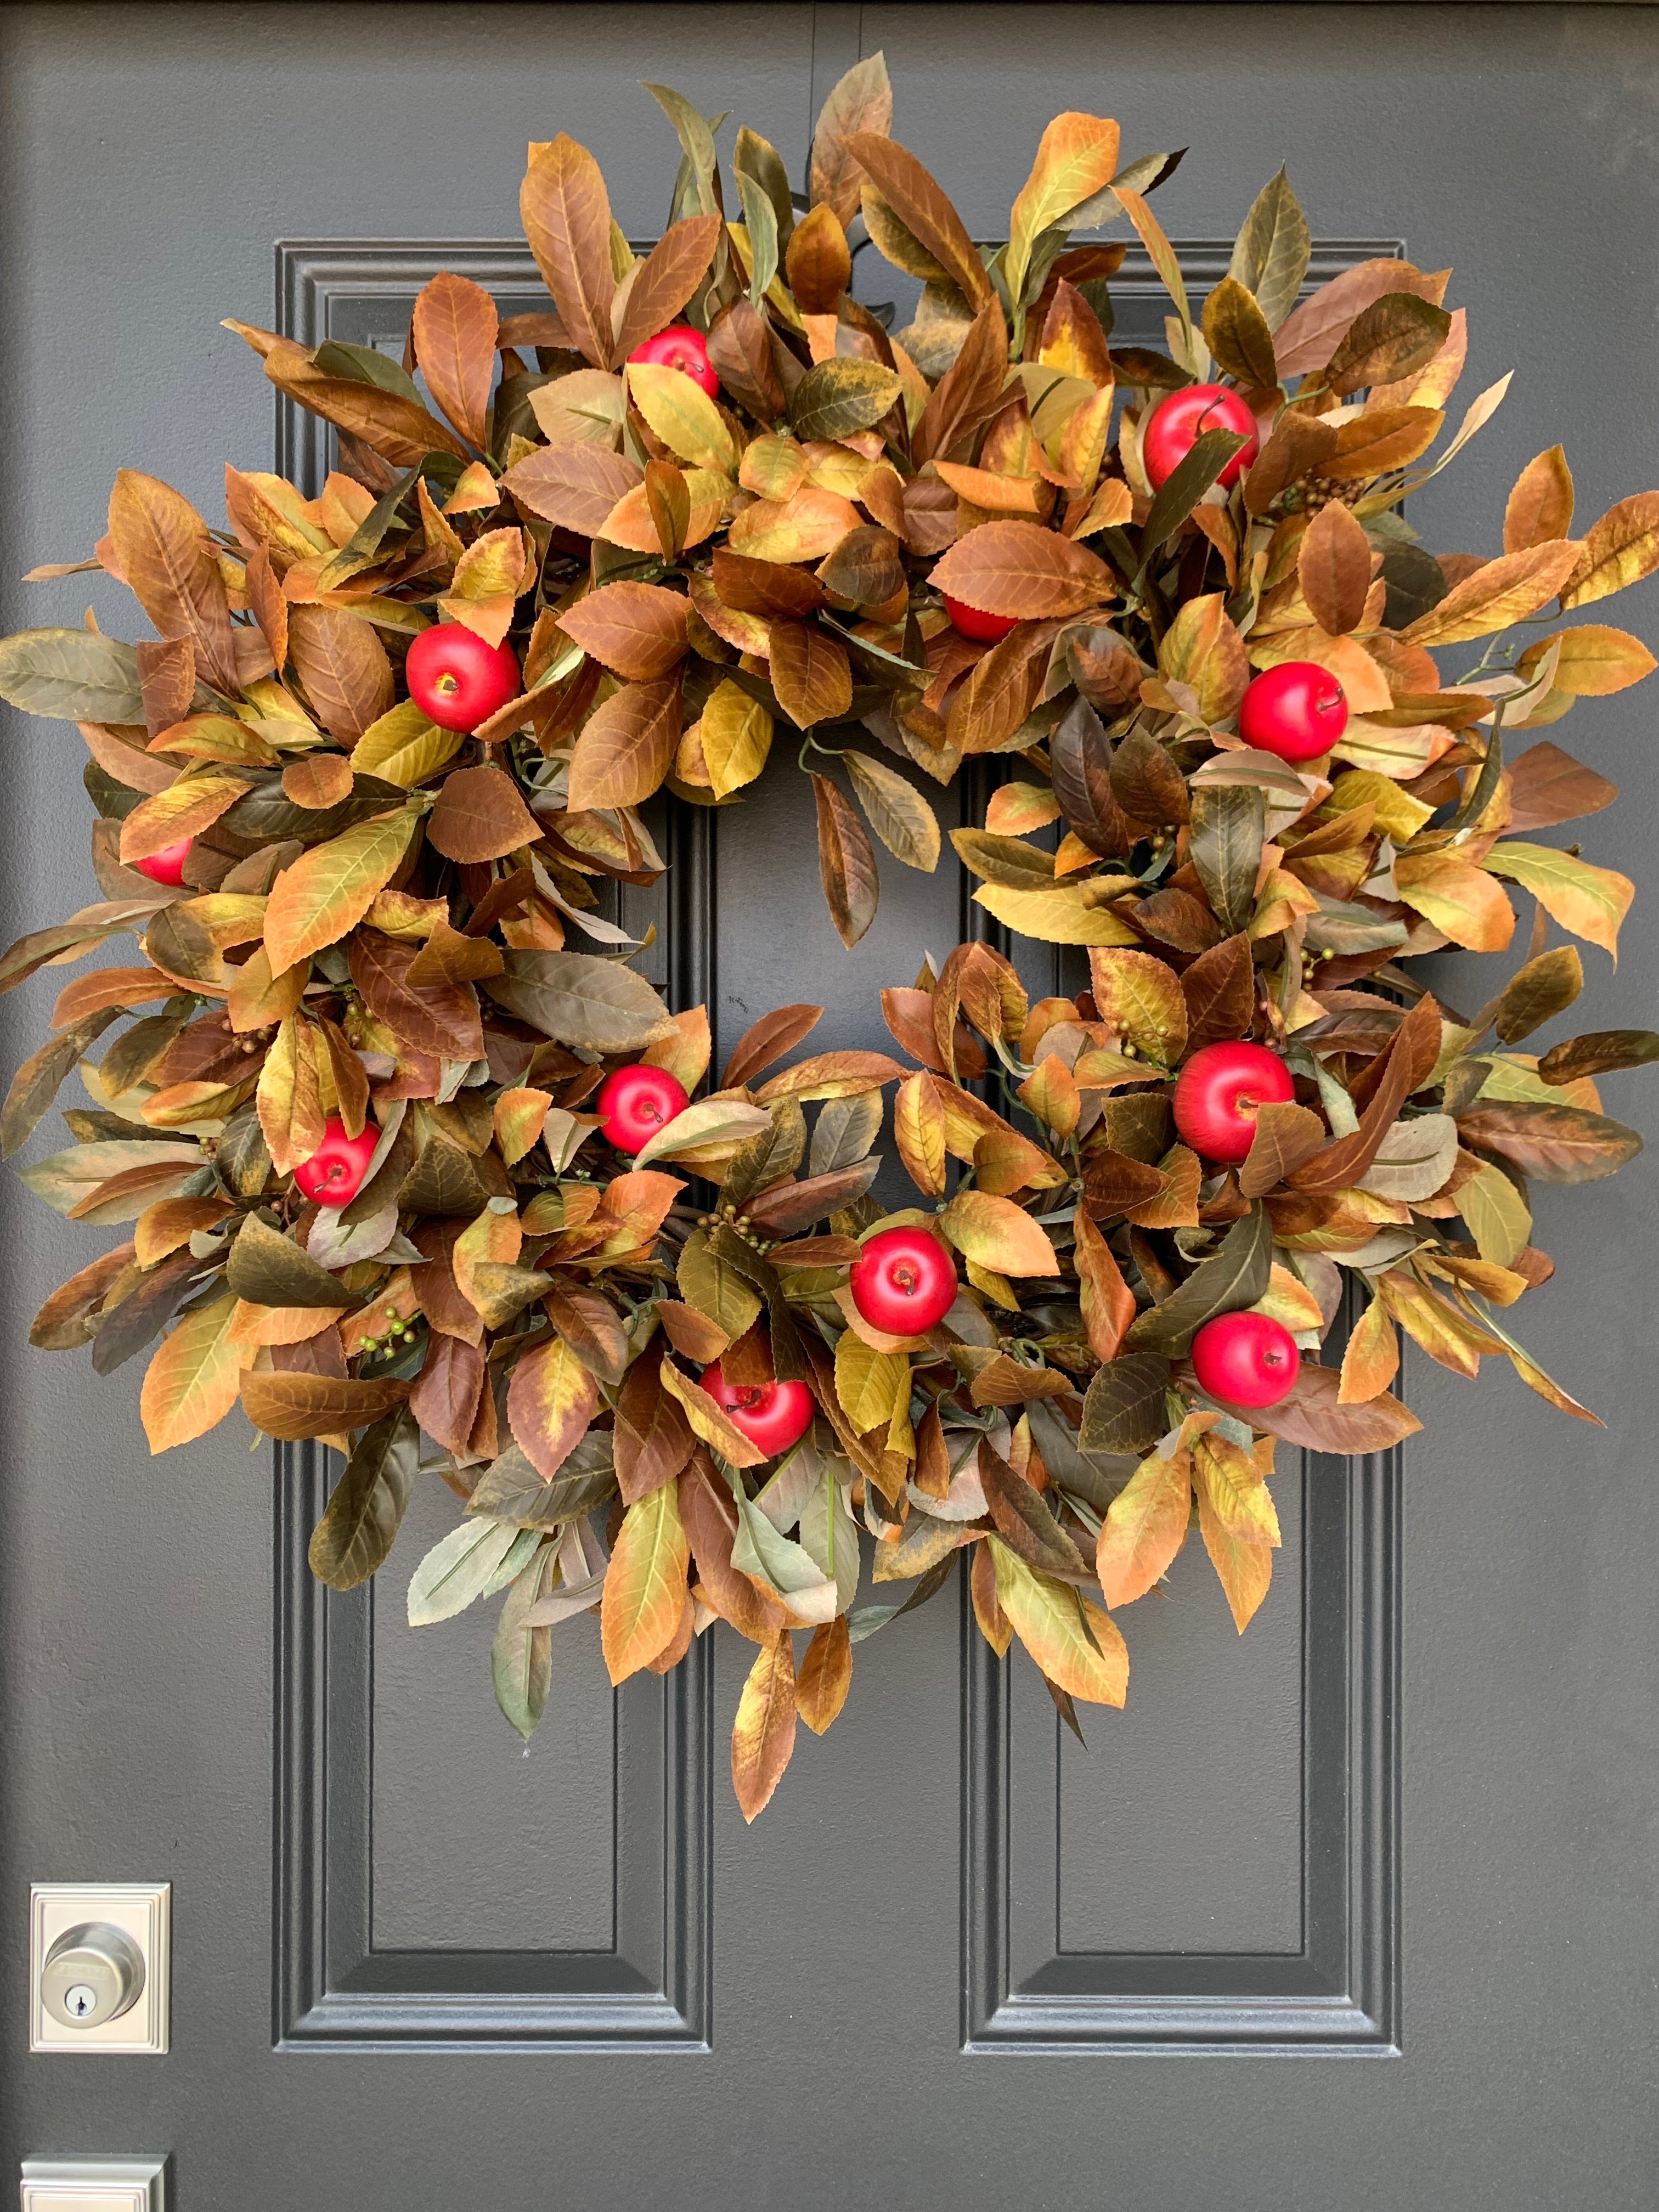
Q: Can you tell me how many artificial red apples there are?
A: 12